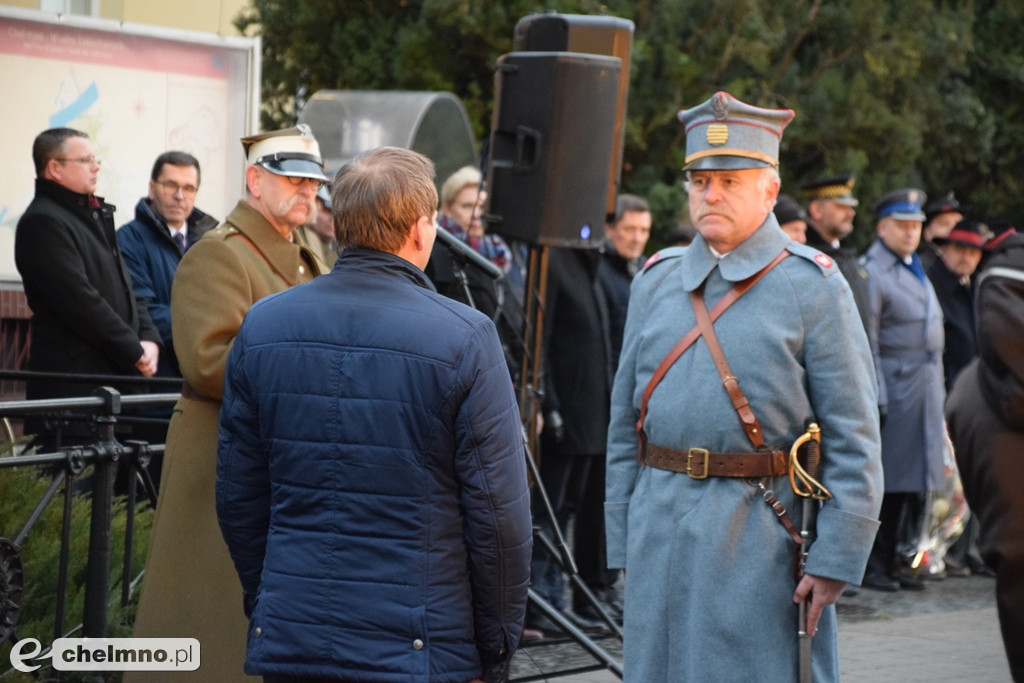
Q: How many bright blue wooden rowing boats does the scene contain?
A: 0